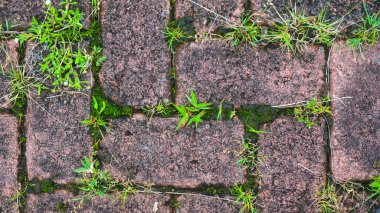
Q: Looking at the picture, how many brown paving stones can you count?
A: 14